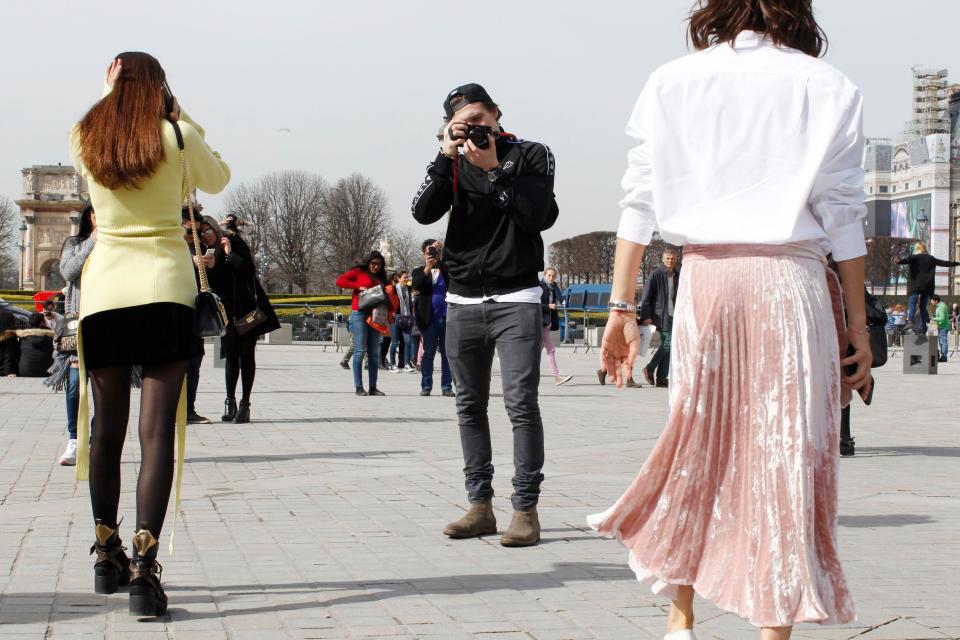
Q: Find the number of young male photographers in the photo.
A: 1